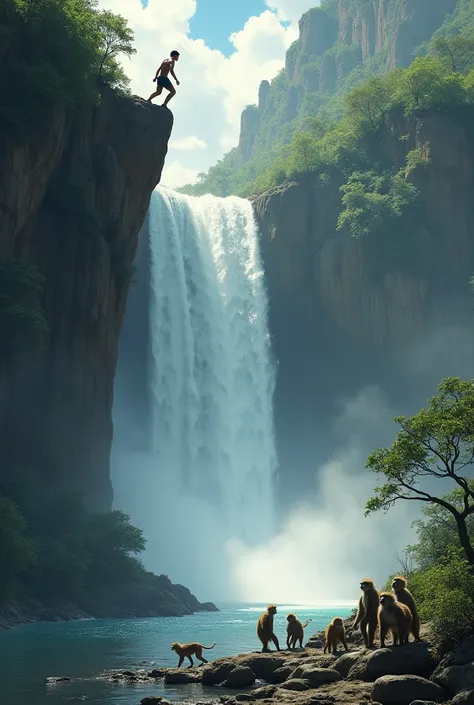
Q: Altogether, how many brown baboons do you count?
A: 7